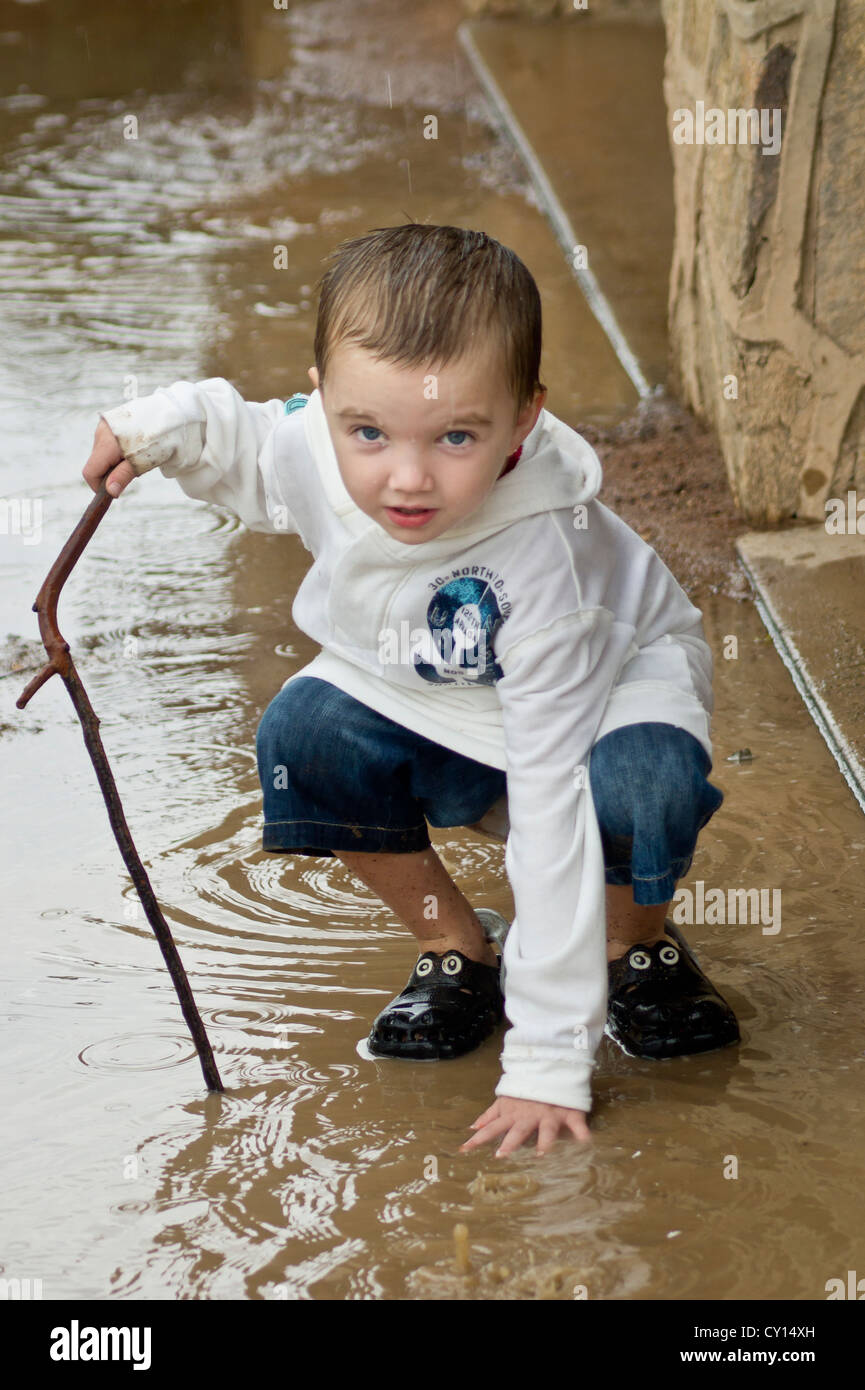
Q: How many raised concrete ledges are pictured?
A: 2